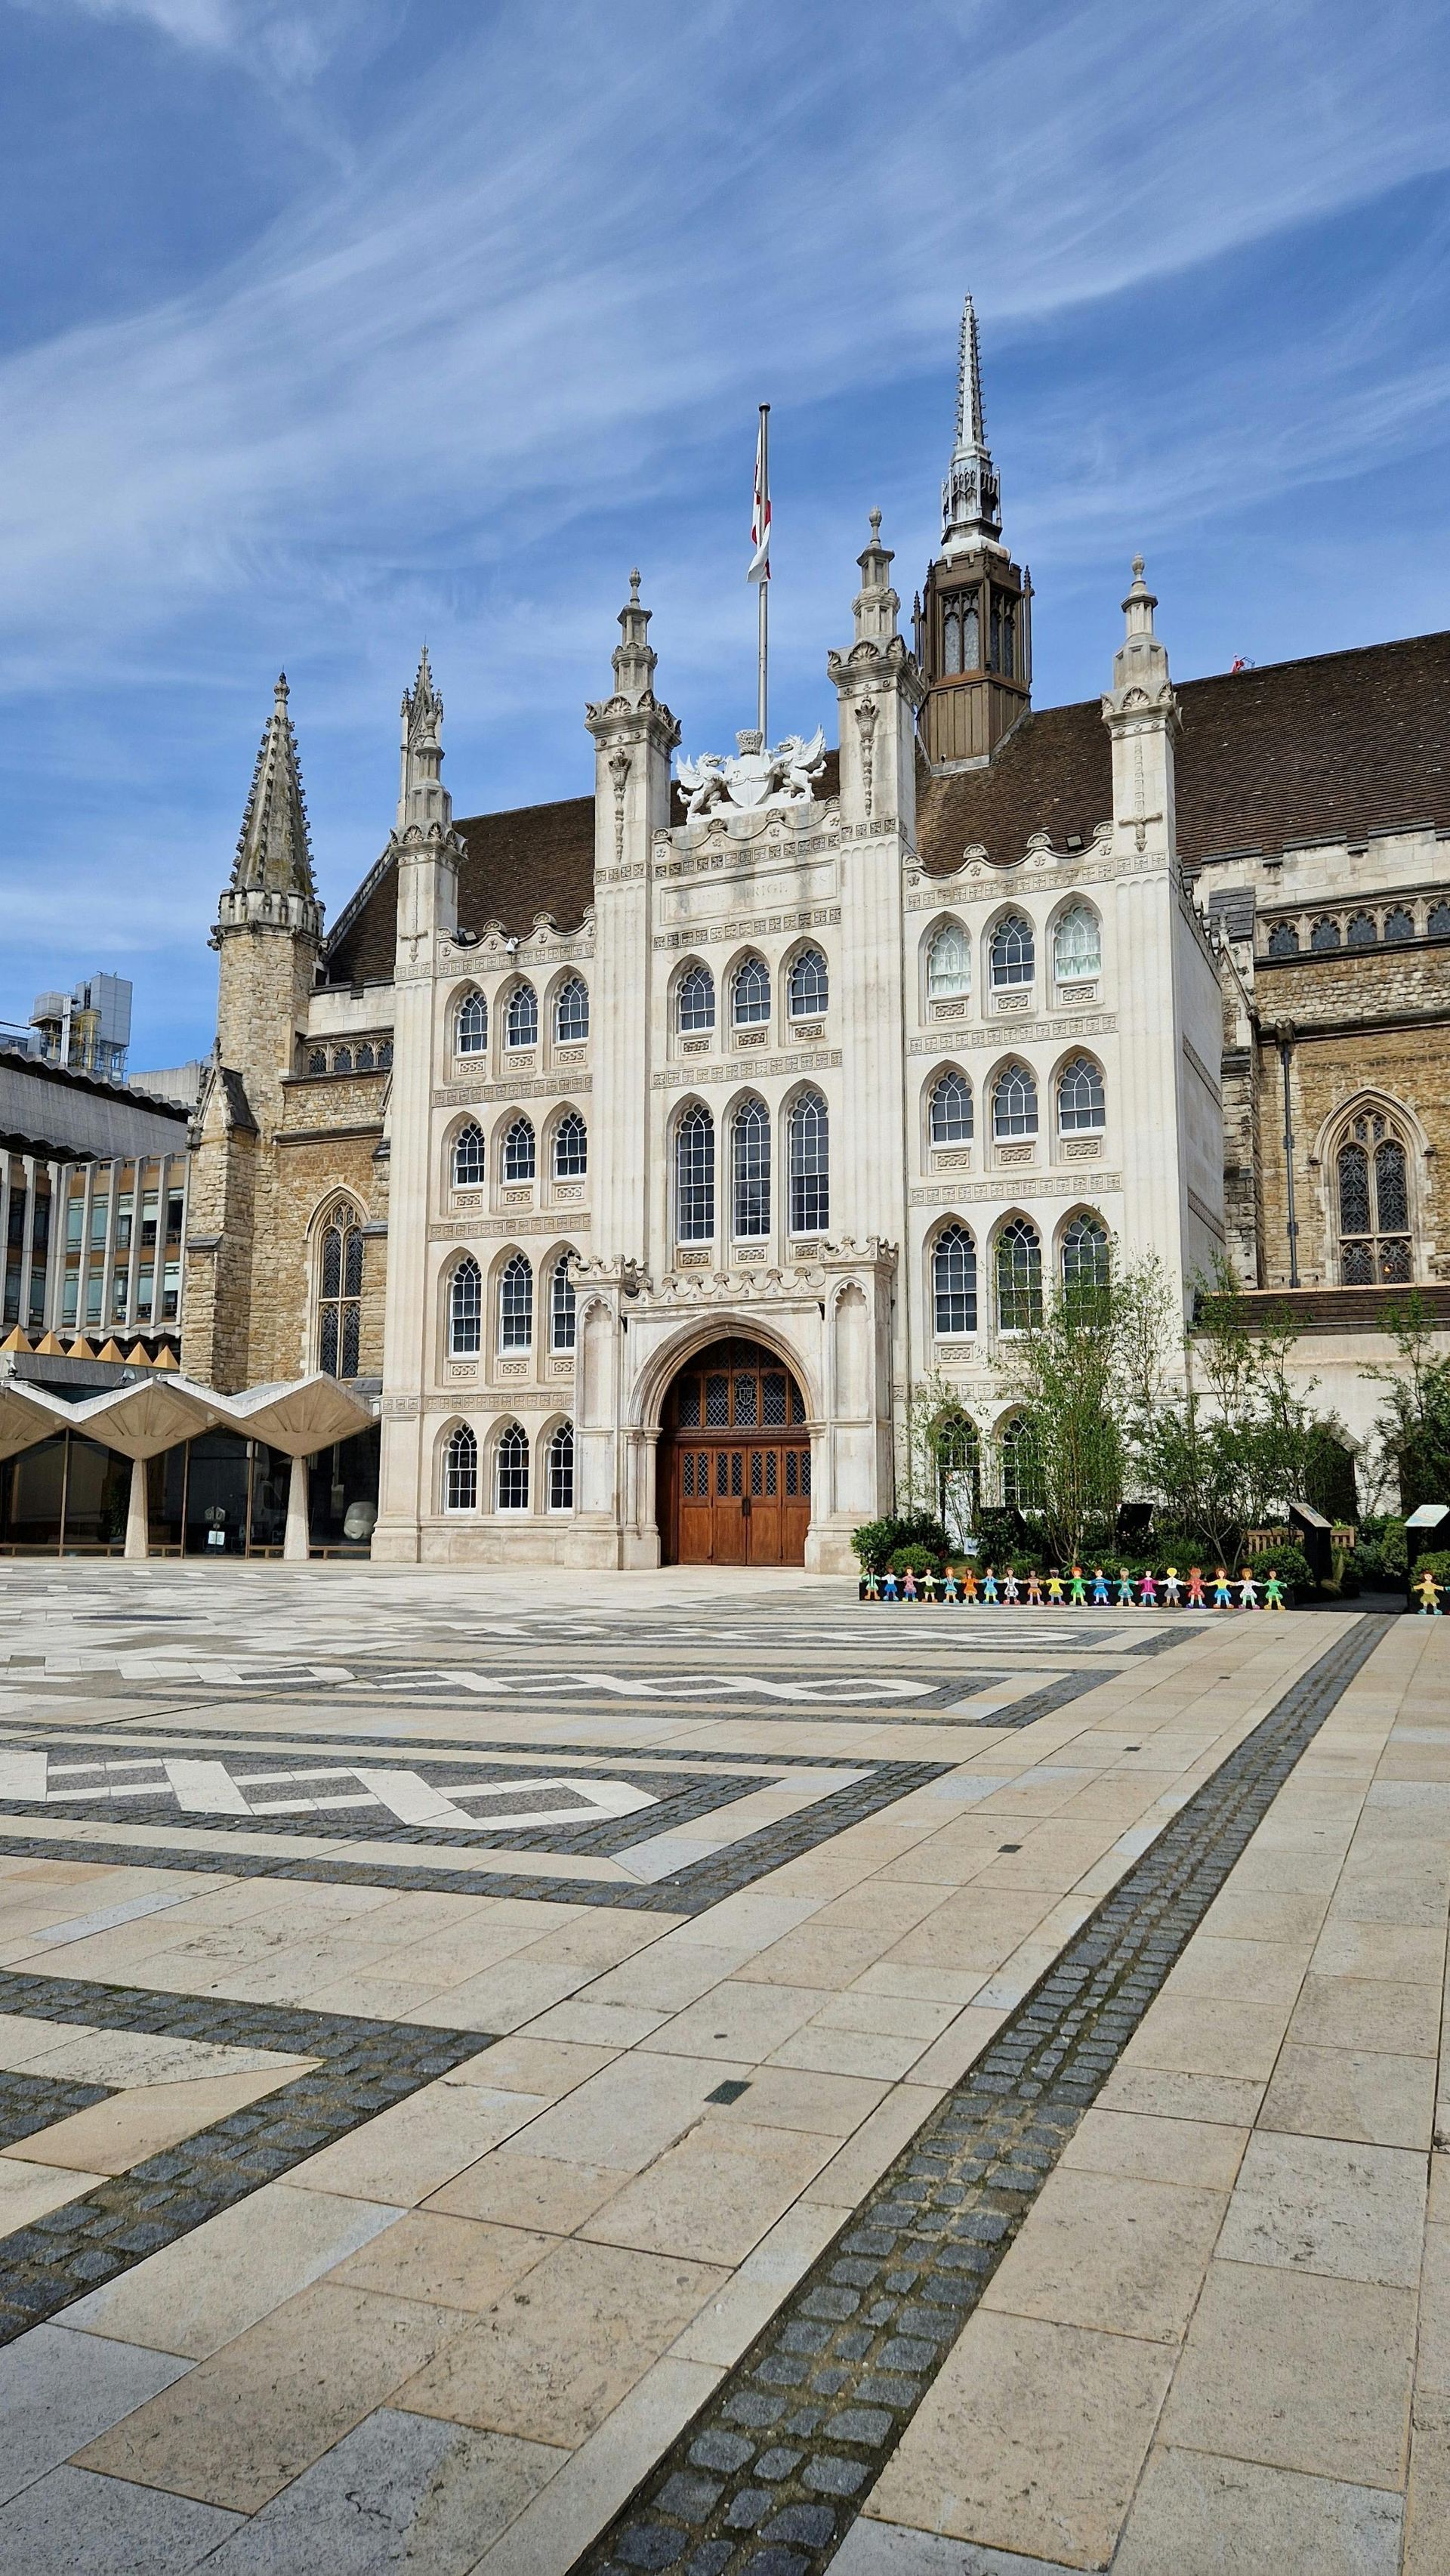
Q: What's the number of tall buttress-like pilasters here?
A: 4